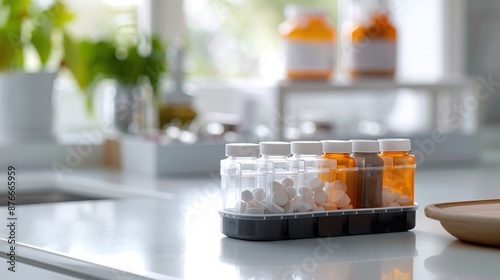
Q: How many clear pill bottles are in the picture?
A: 3